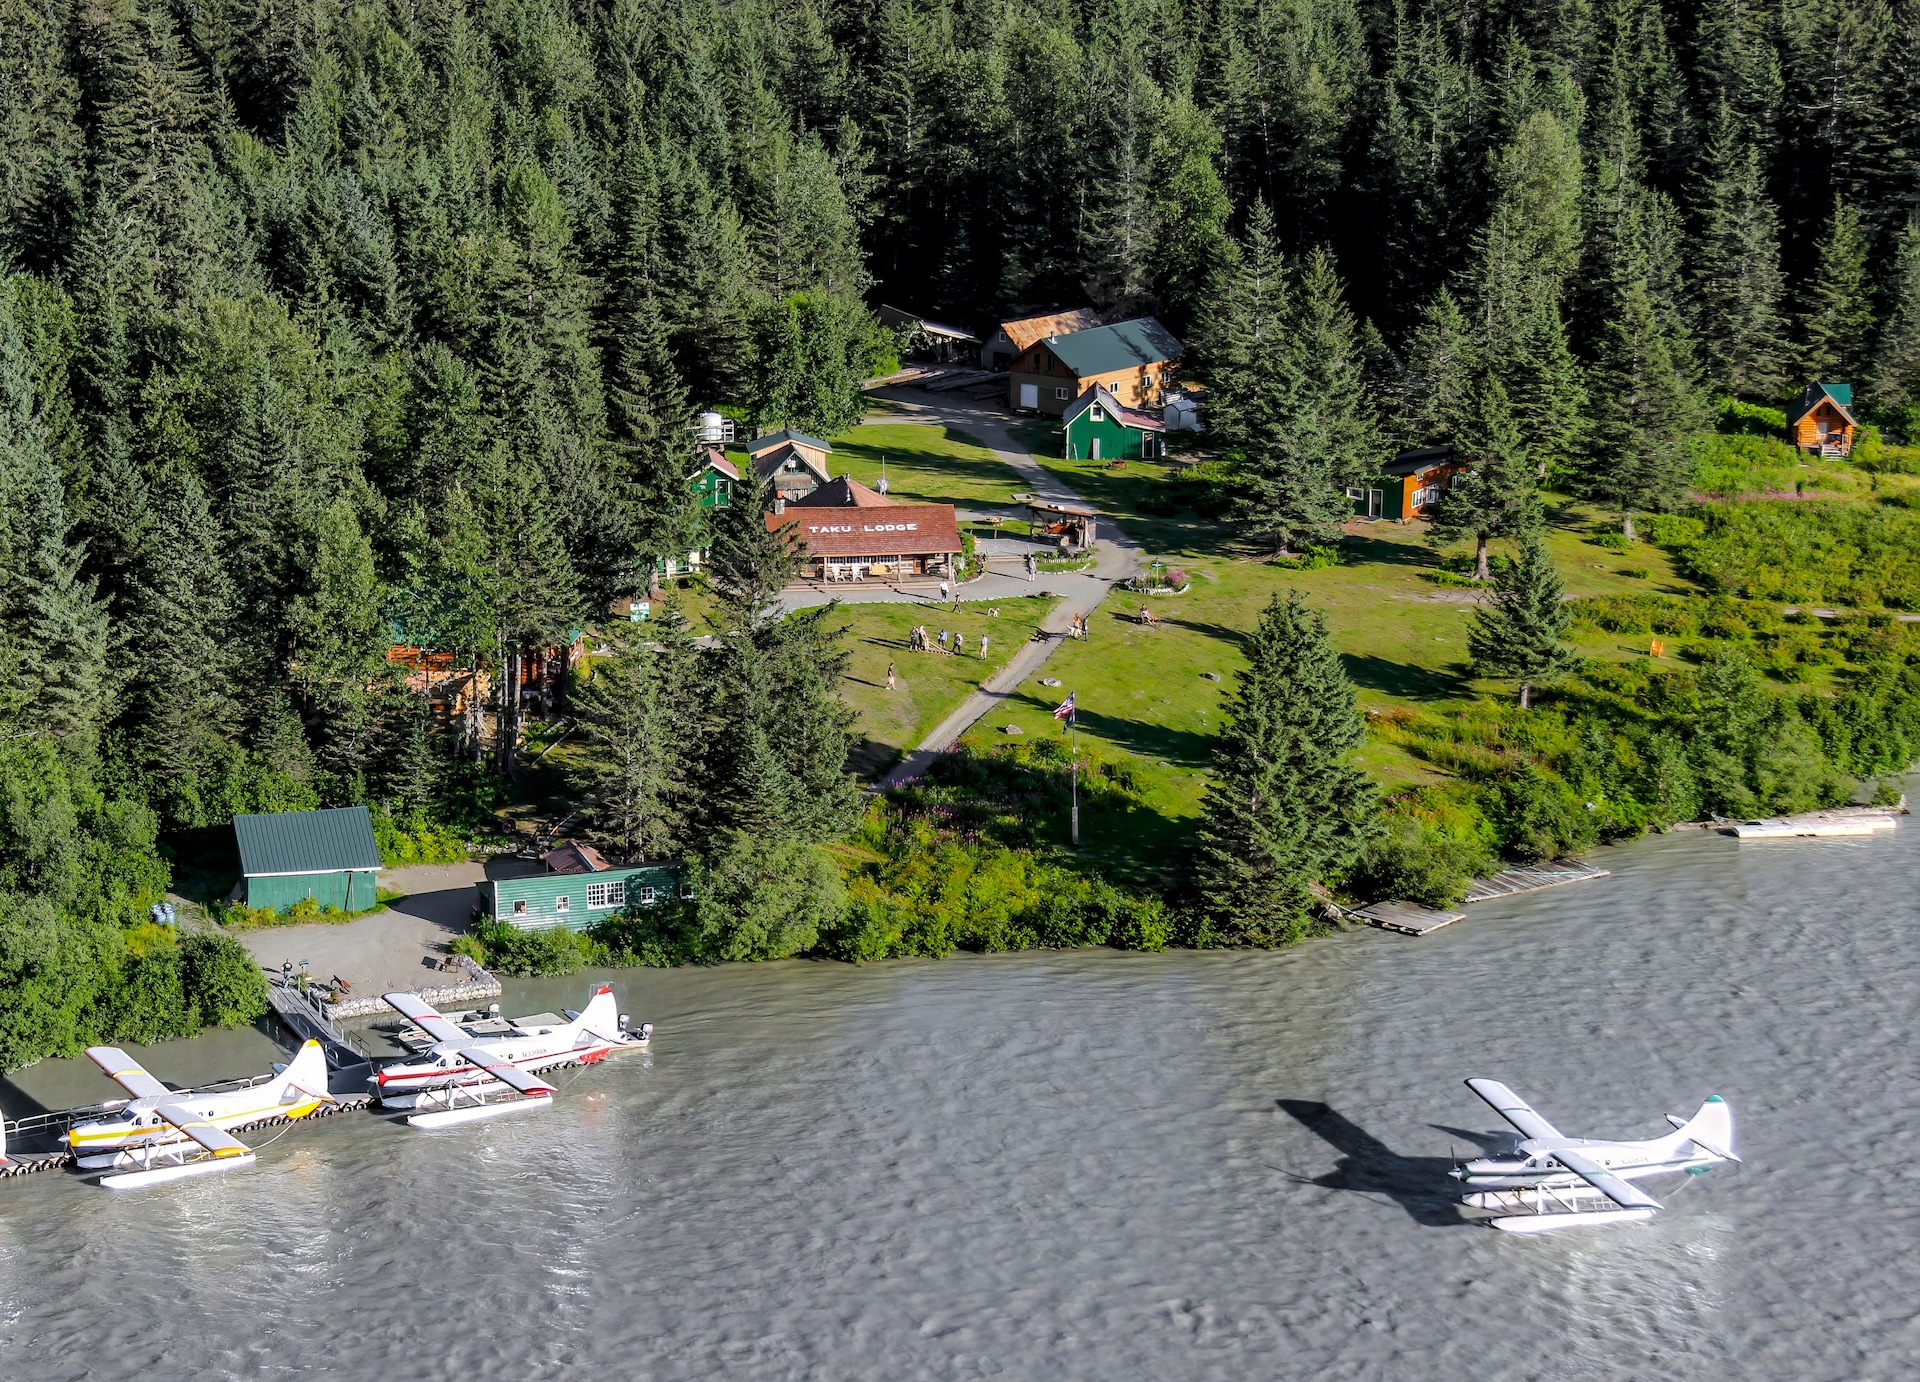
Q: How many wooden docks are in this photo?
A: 2